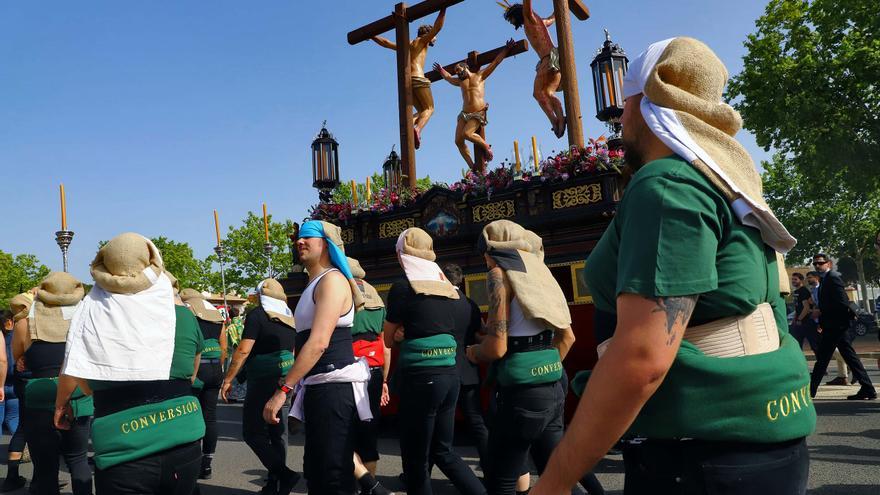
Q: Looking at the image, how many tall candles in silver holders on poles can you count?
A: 3